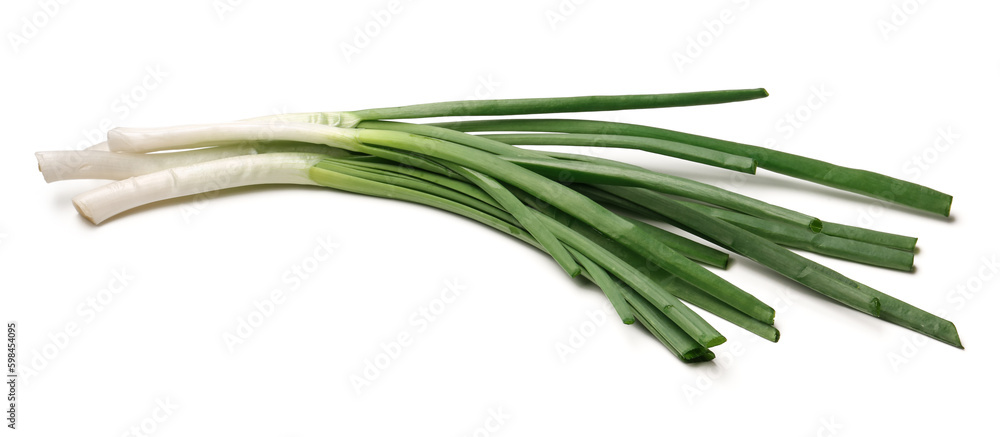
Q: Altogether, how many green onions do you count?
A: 4